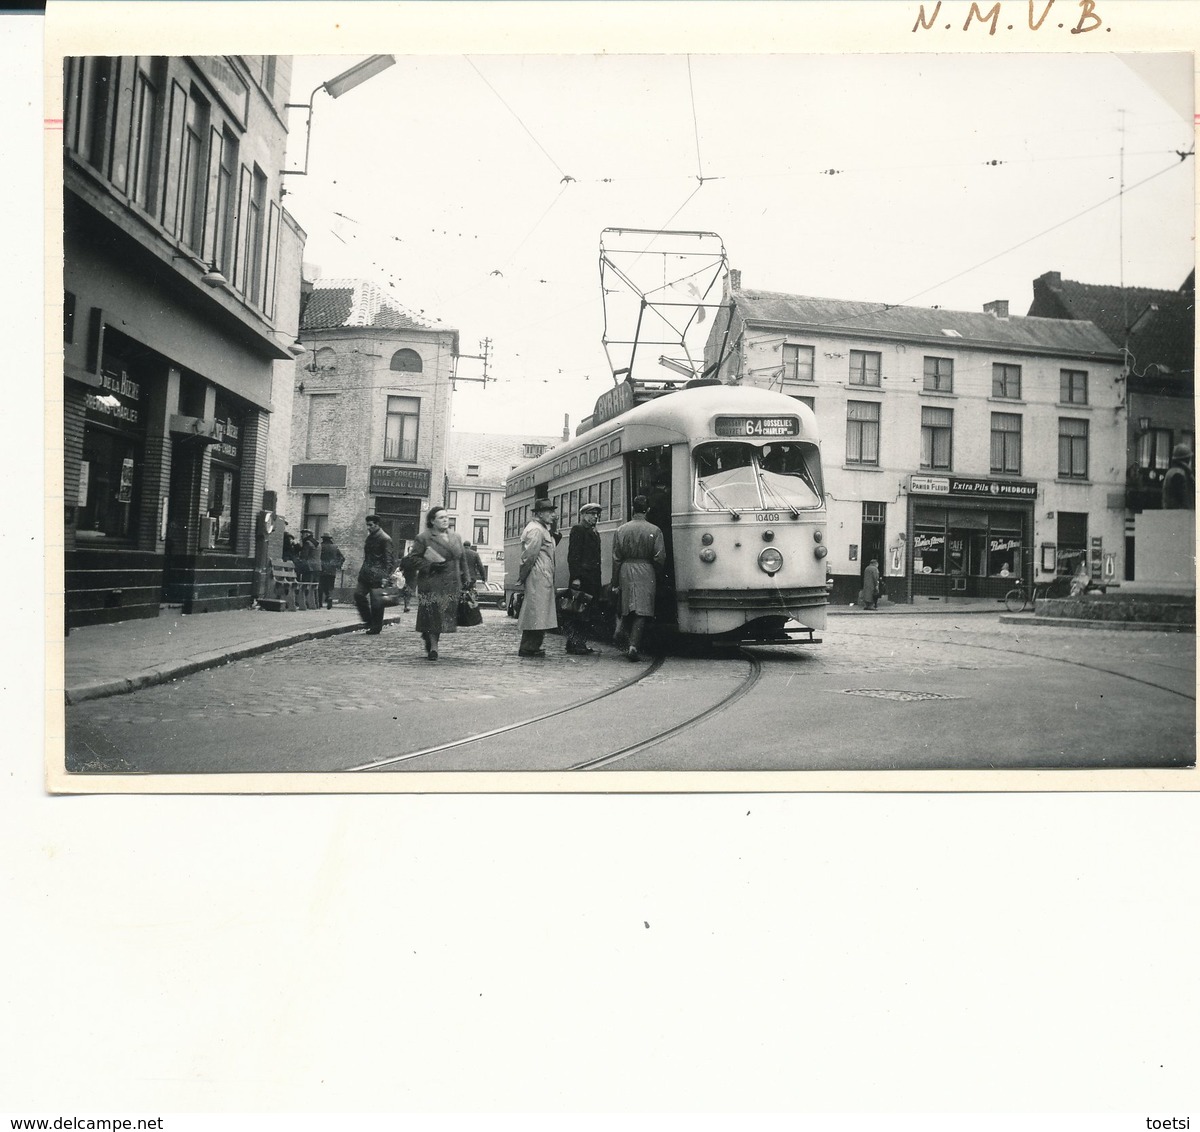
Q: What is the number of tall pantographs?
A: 1